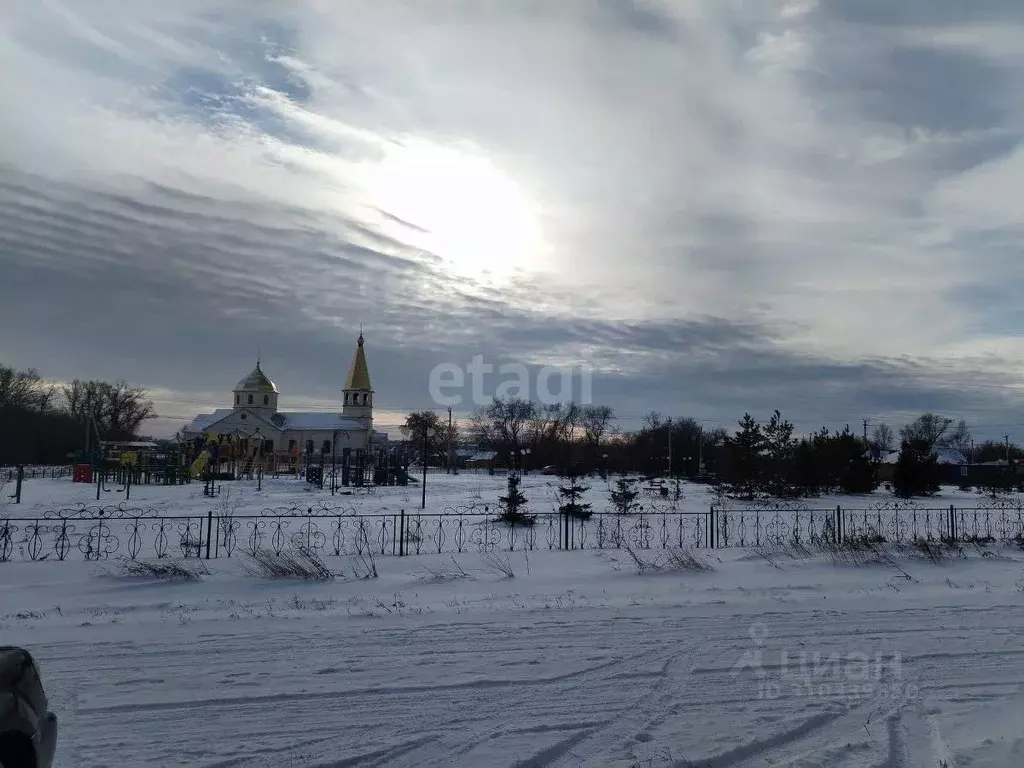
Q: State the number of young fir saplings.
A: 3